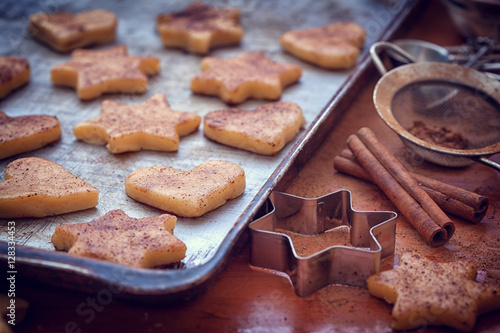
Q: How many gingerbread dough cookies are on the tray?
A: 12